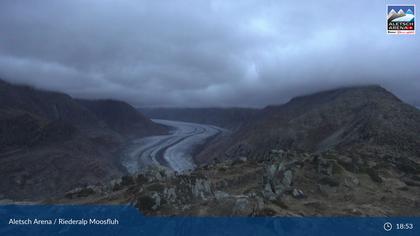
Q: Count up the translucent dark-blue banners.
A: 1